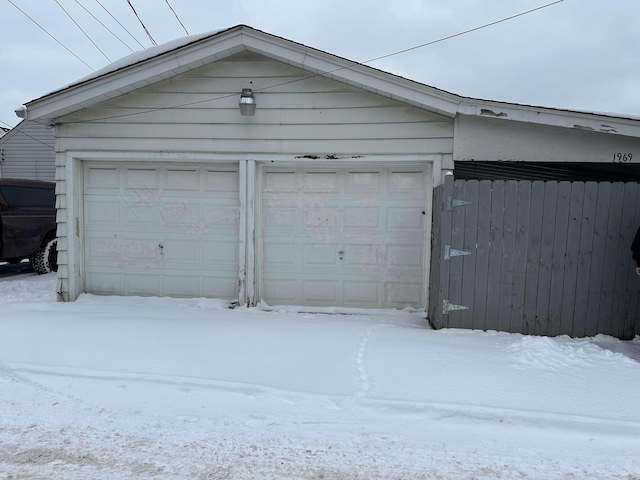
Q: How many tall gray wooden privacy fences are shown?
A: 1